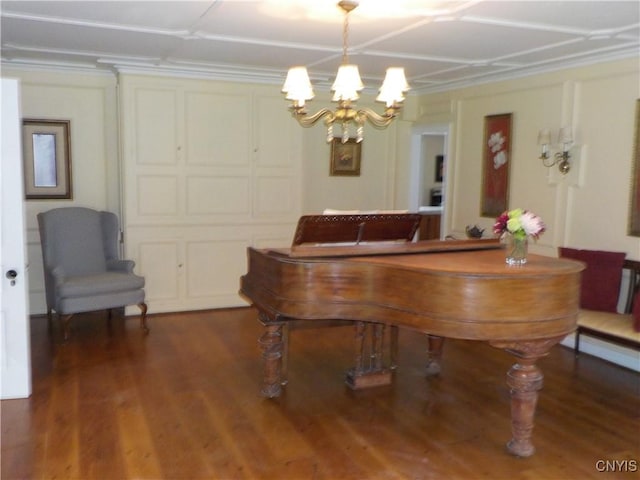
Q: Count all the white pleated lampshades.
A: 6